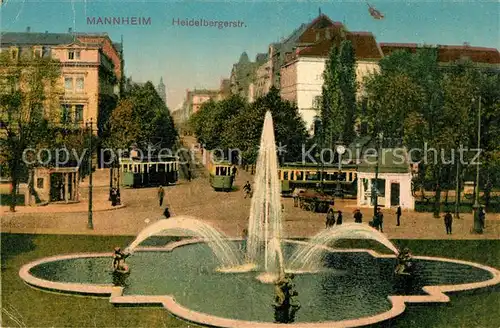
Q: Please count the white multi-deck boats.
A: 0